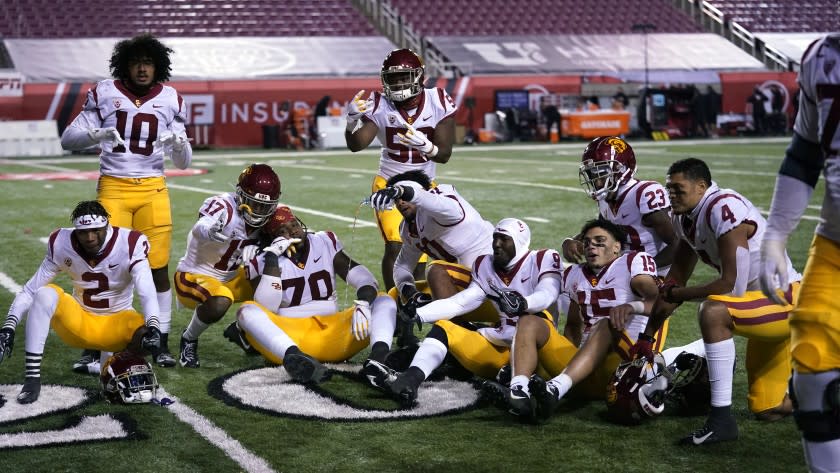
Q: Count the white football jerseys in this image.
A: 11